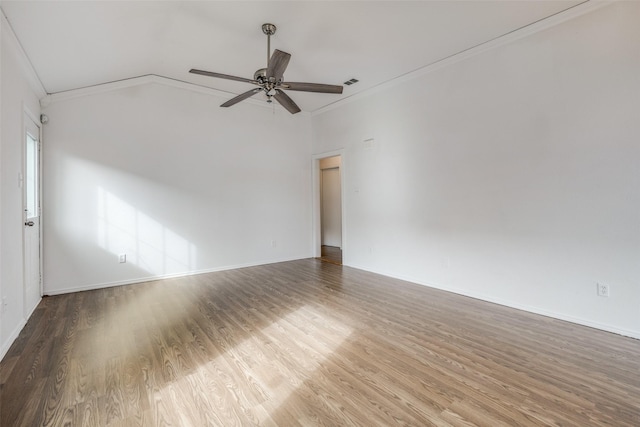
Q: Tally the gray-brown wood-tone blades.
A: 5